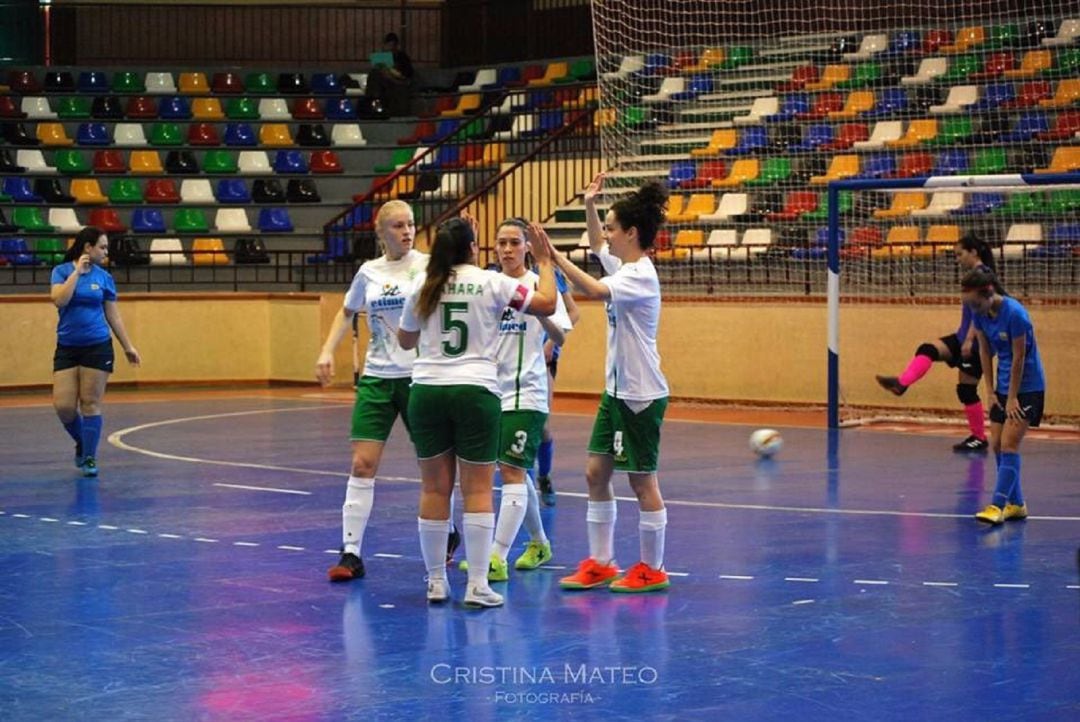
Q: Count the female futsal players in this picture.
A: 8